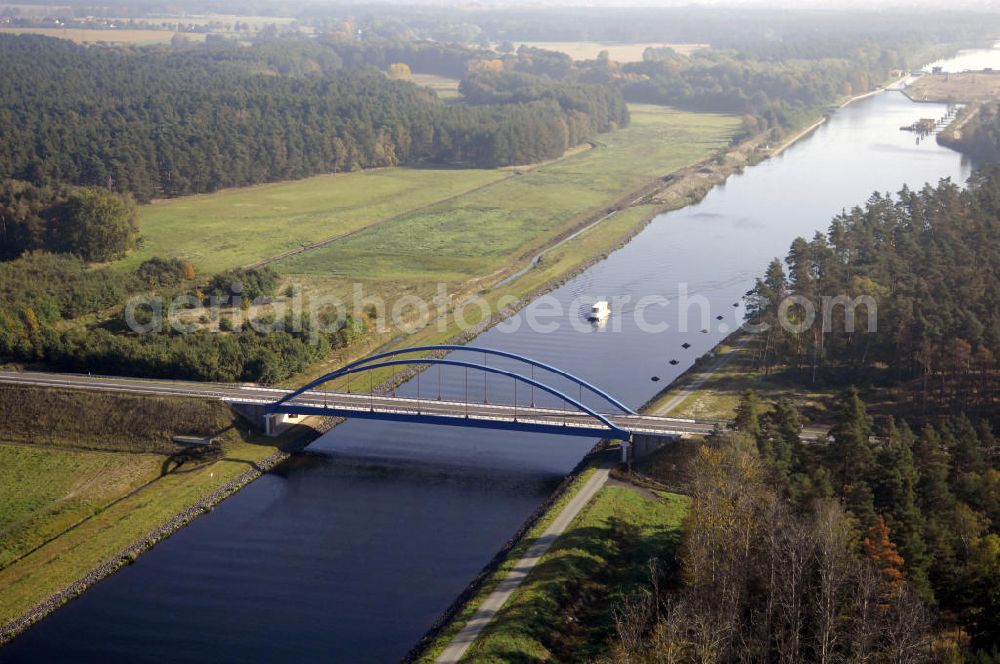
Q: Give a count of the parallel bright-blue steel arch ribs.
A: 2